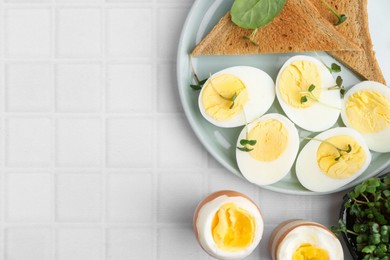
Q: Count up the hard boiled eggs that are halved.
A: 5